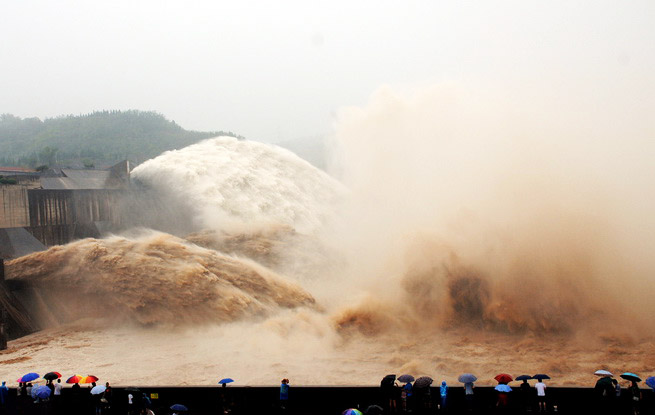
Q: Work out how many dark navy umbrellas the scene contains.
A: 2